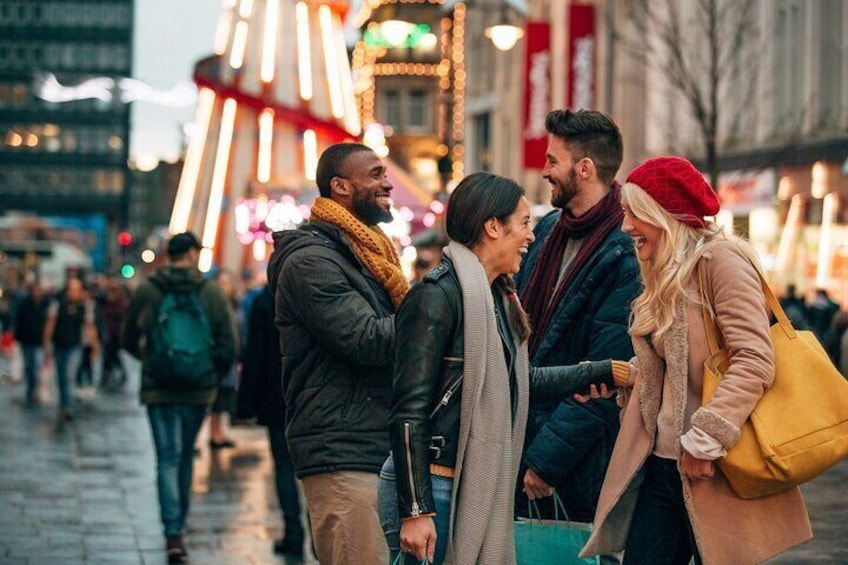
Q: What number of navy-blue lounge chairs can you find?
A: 0